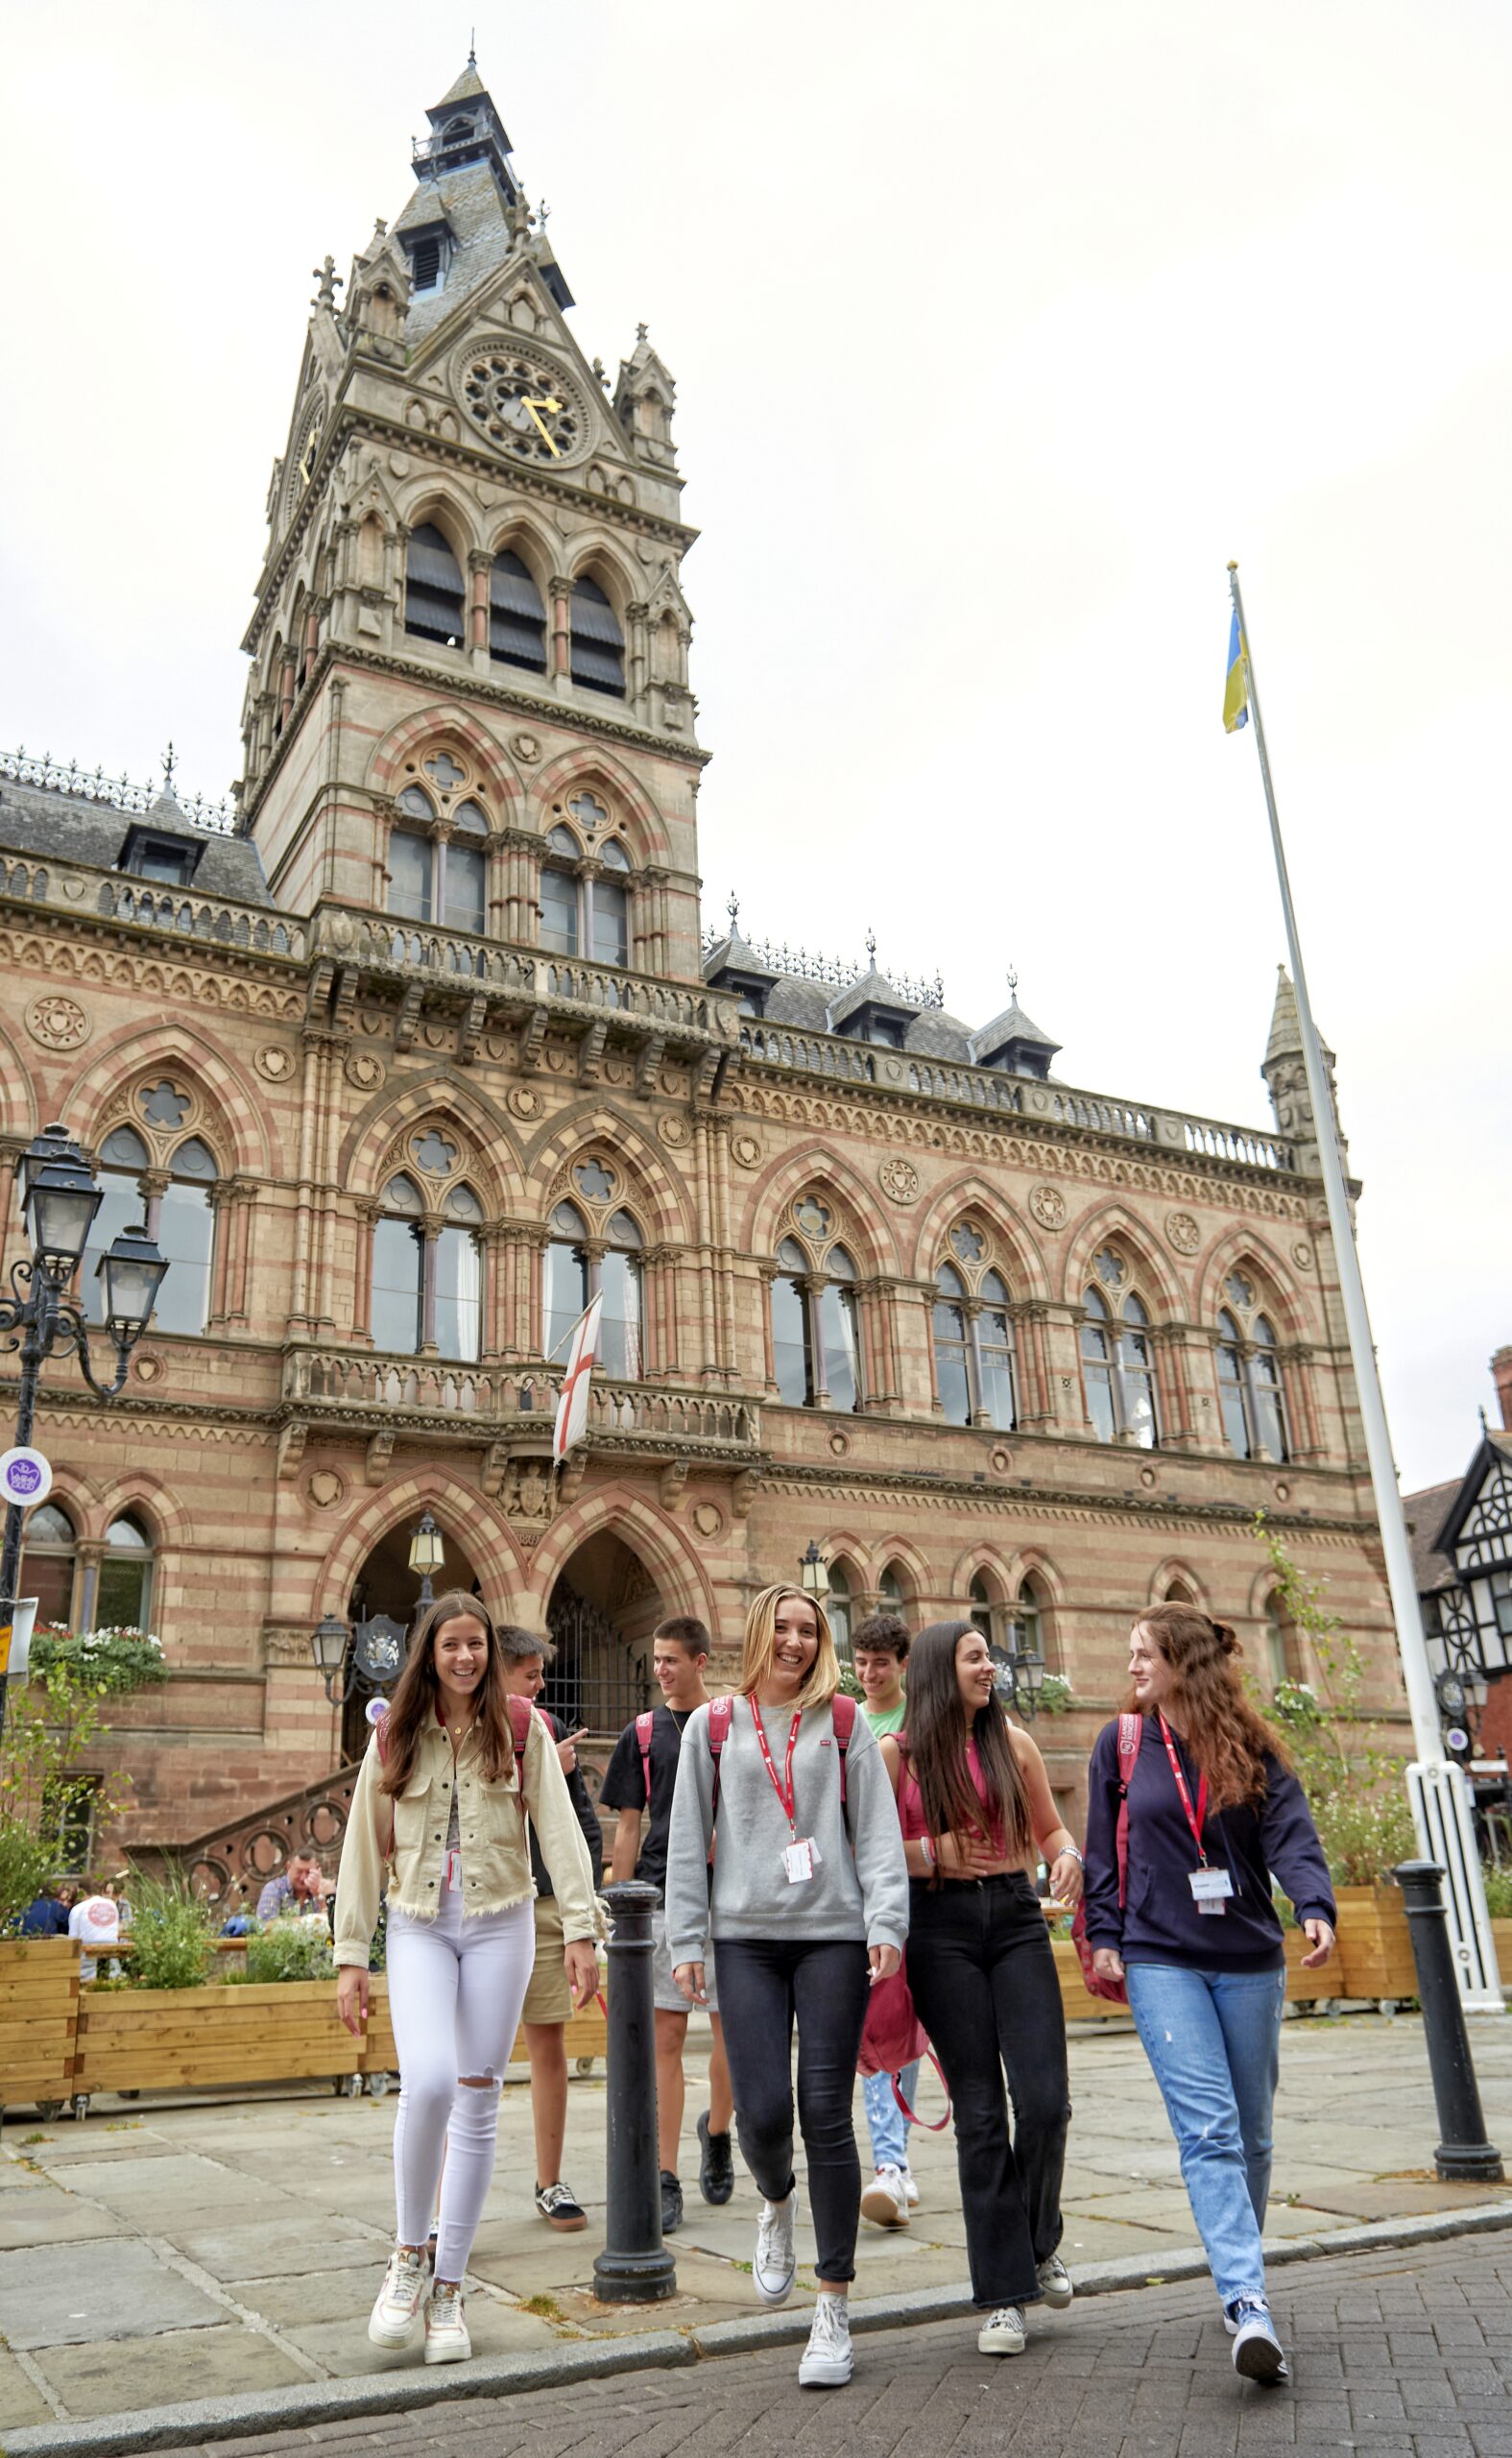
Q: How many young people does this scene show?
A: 7